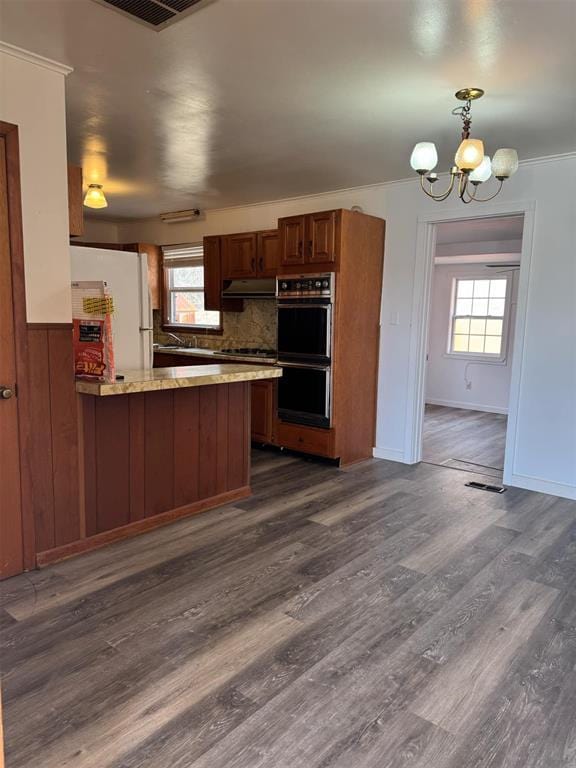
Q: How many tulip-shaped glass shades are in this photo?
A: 4